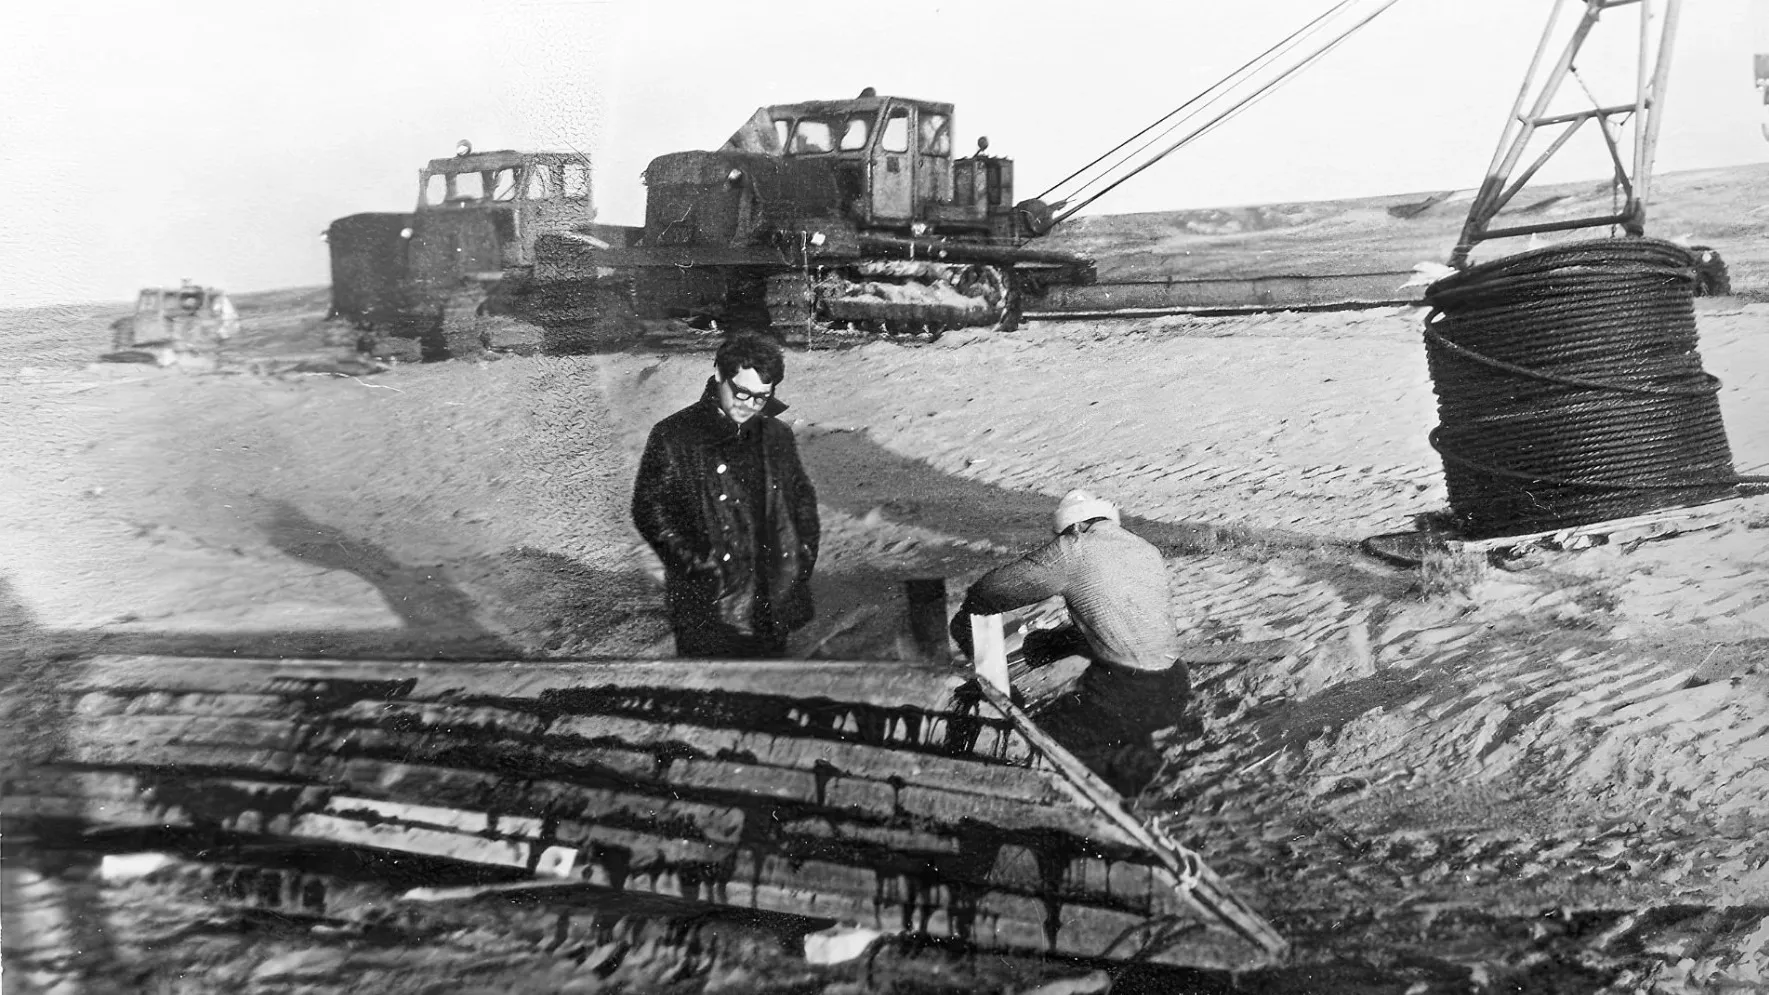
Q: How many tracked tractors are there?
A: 3